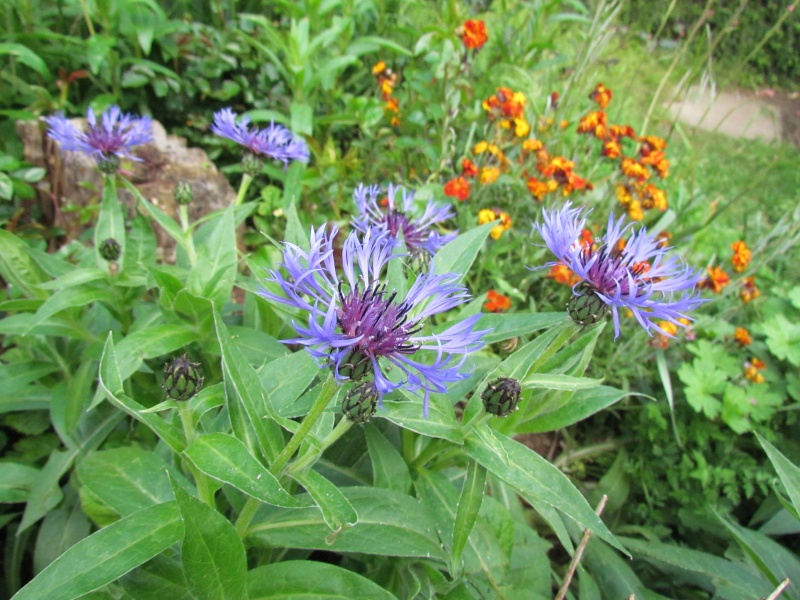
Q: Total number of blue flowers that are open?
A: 5